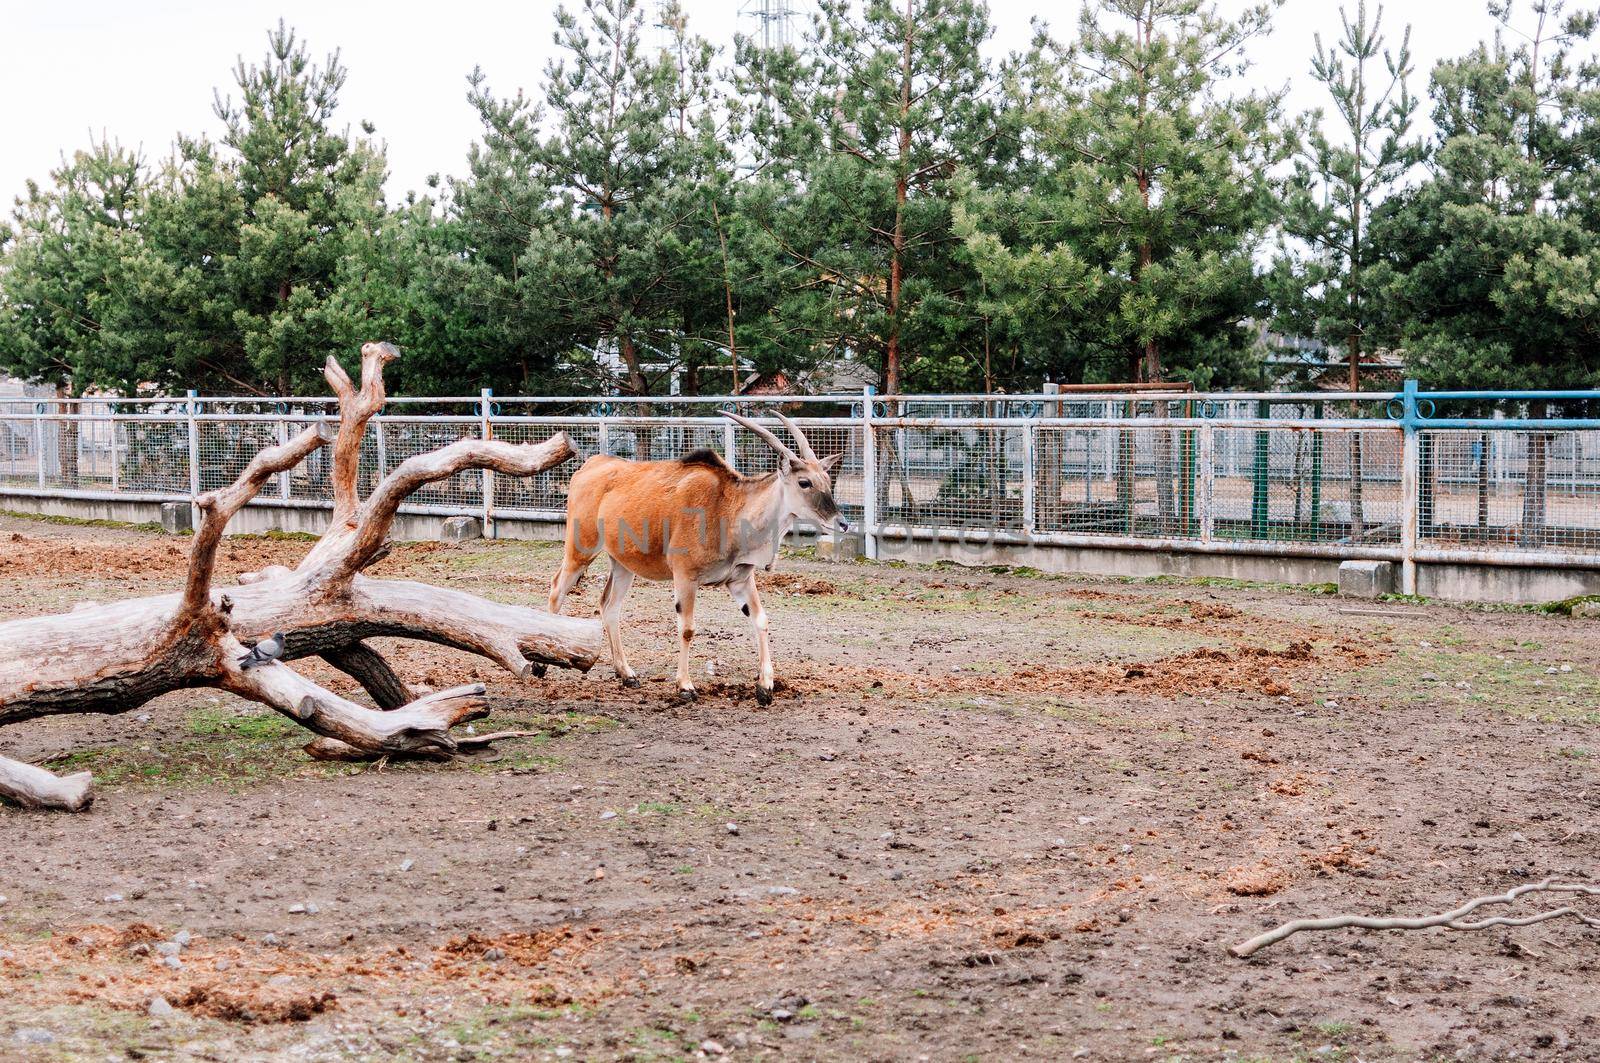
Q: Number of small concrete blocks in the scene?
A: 4